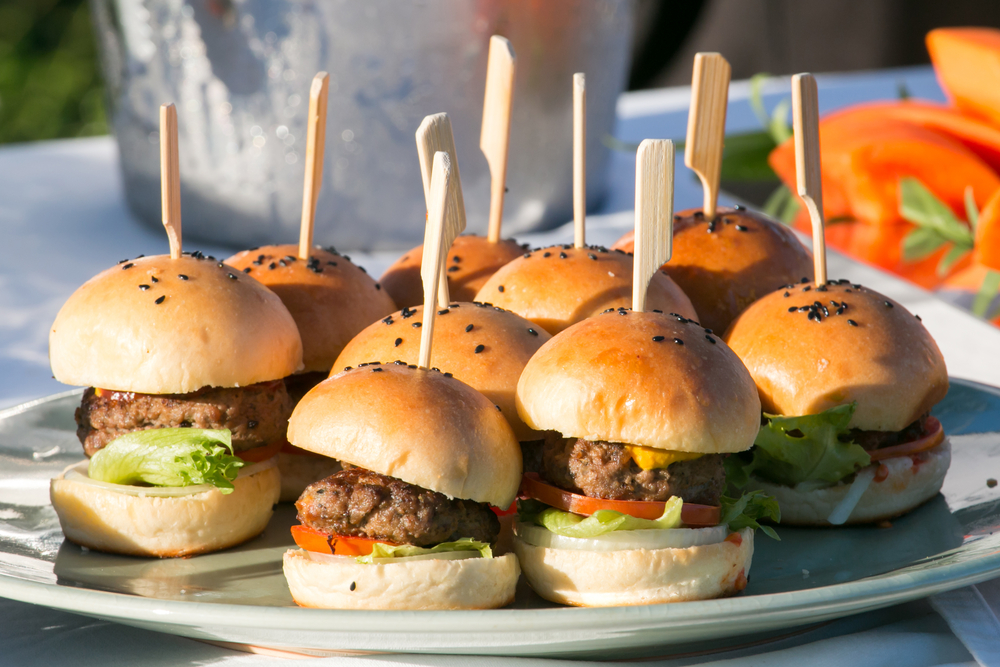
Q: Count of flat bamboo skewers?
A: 9